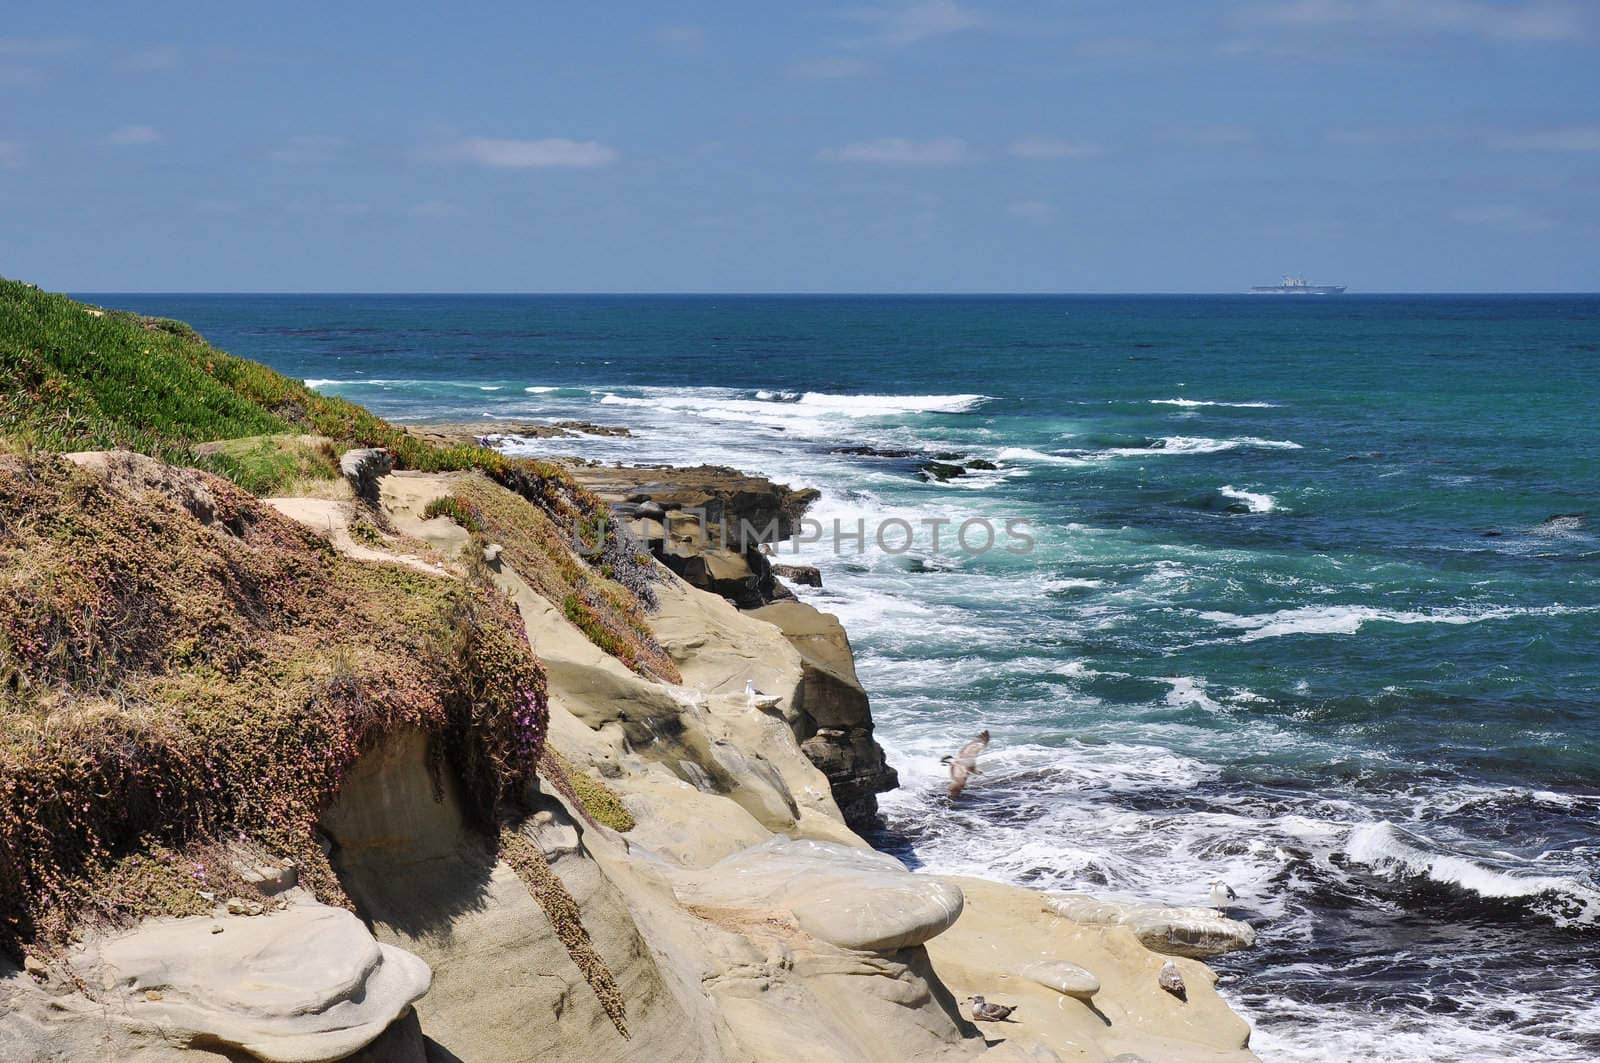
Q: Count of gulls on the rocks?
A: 4